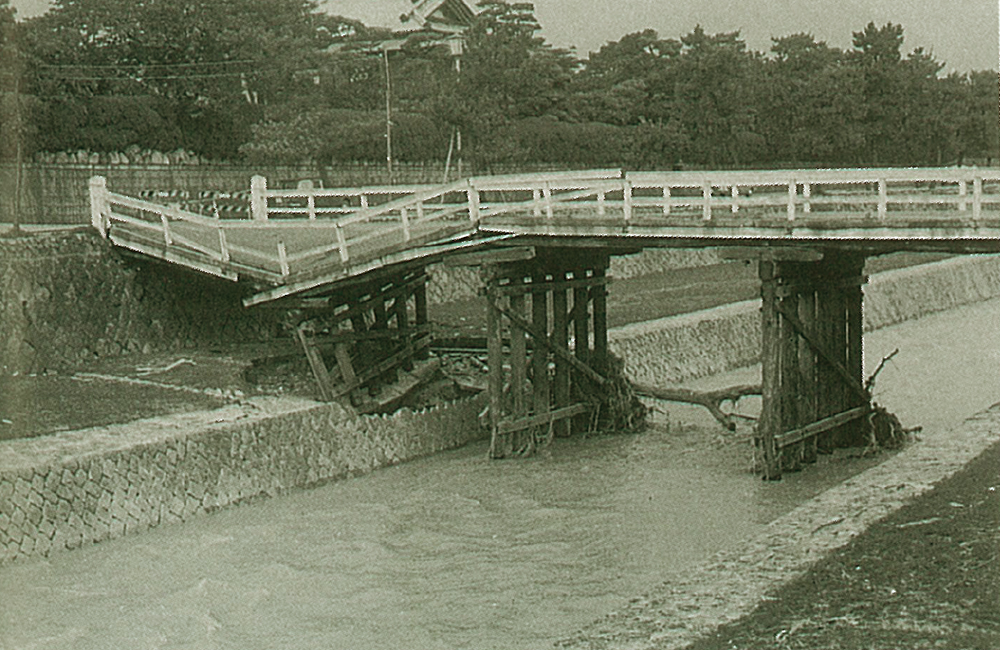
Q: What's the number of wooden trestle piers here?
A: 3